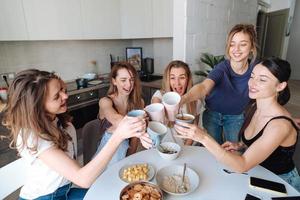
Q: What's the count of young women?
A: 5